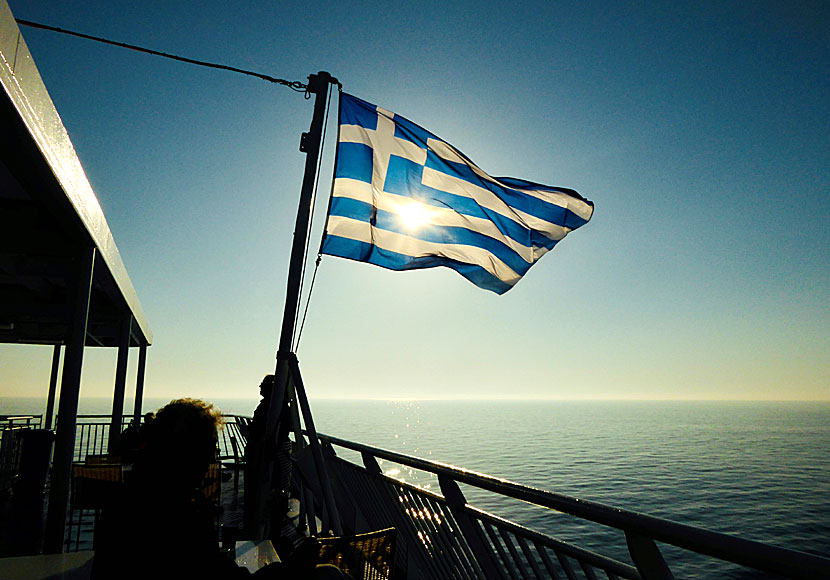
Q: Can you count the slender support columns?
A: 4